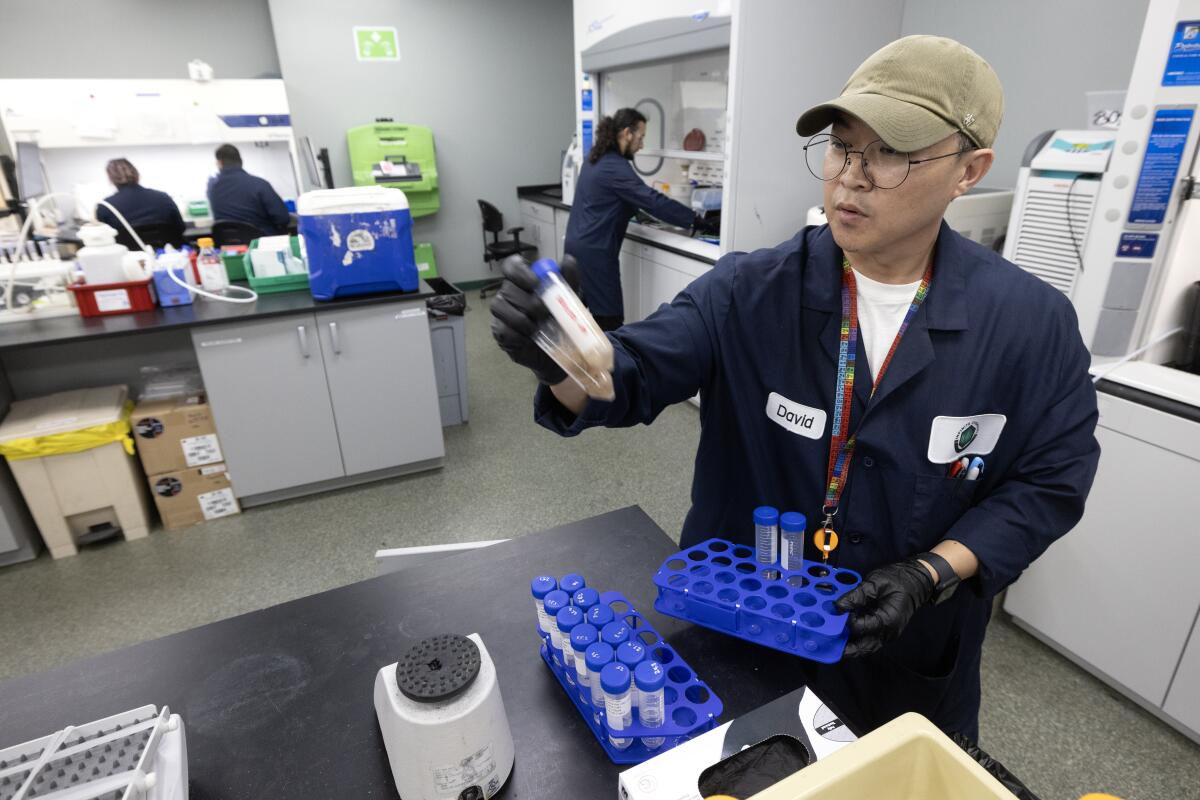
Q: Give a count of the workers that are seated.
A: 2